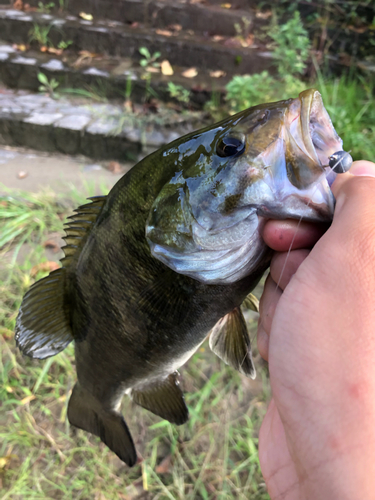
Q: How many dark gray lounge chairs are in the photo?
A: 0